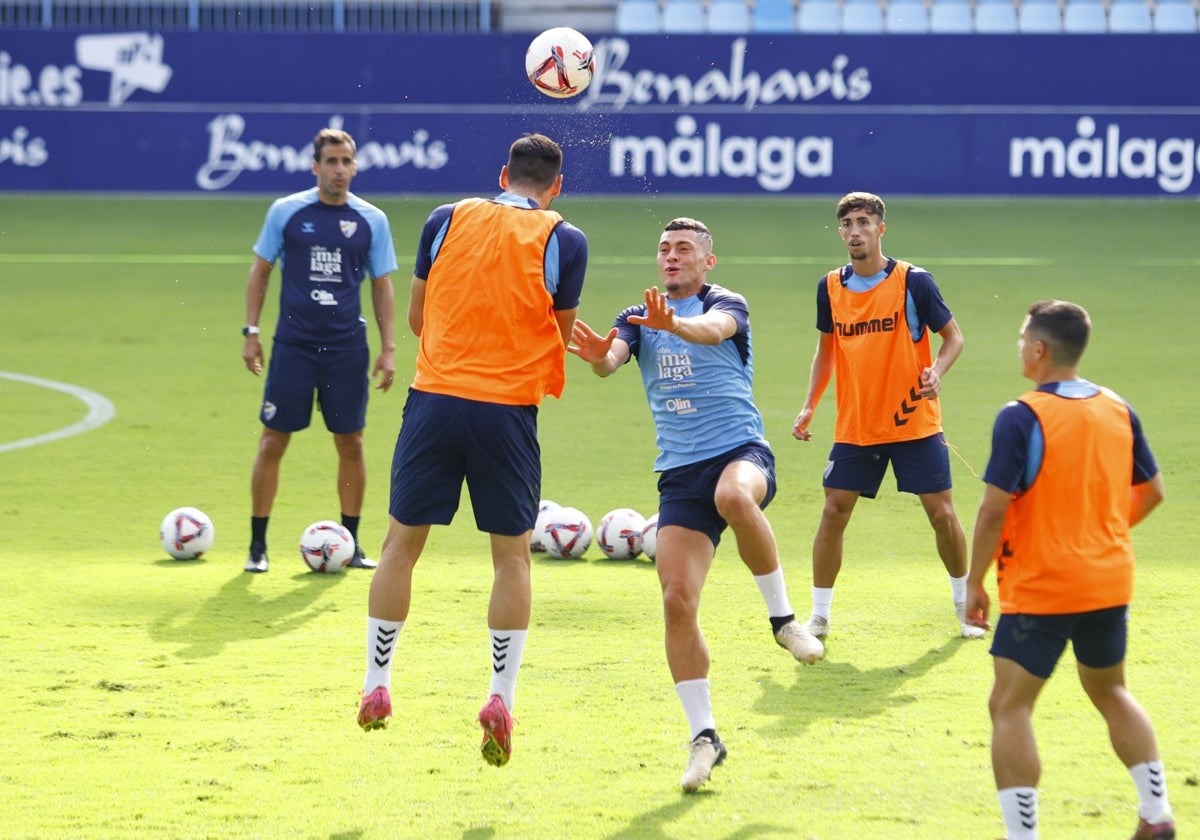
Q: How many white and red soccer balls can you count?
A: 7